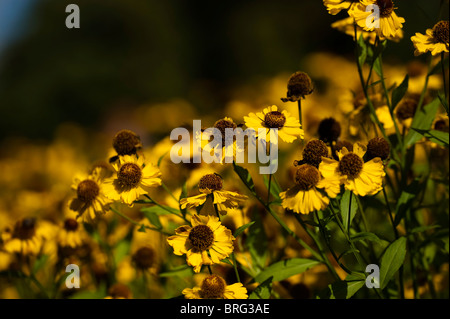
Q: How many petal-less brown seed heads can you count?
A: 5